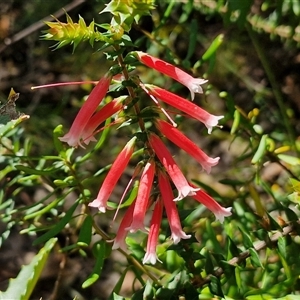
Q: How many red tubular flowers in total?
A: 12